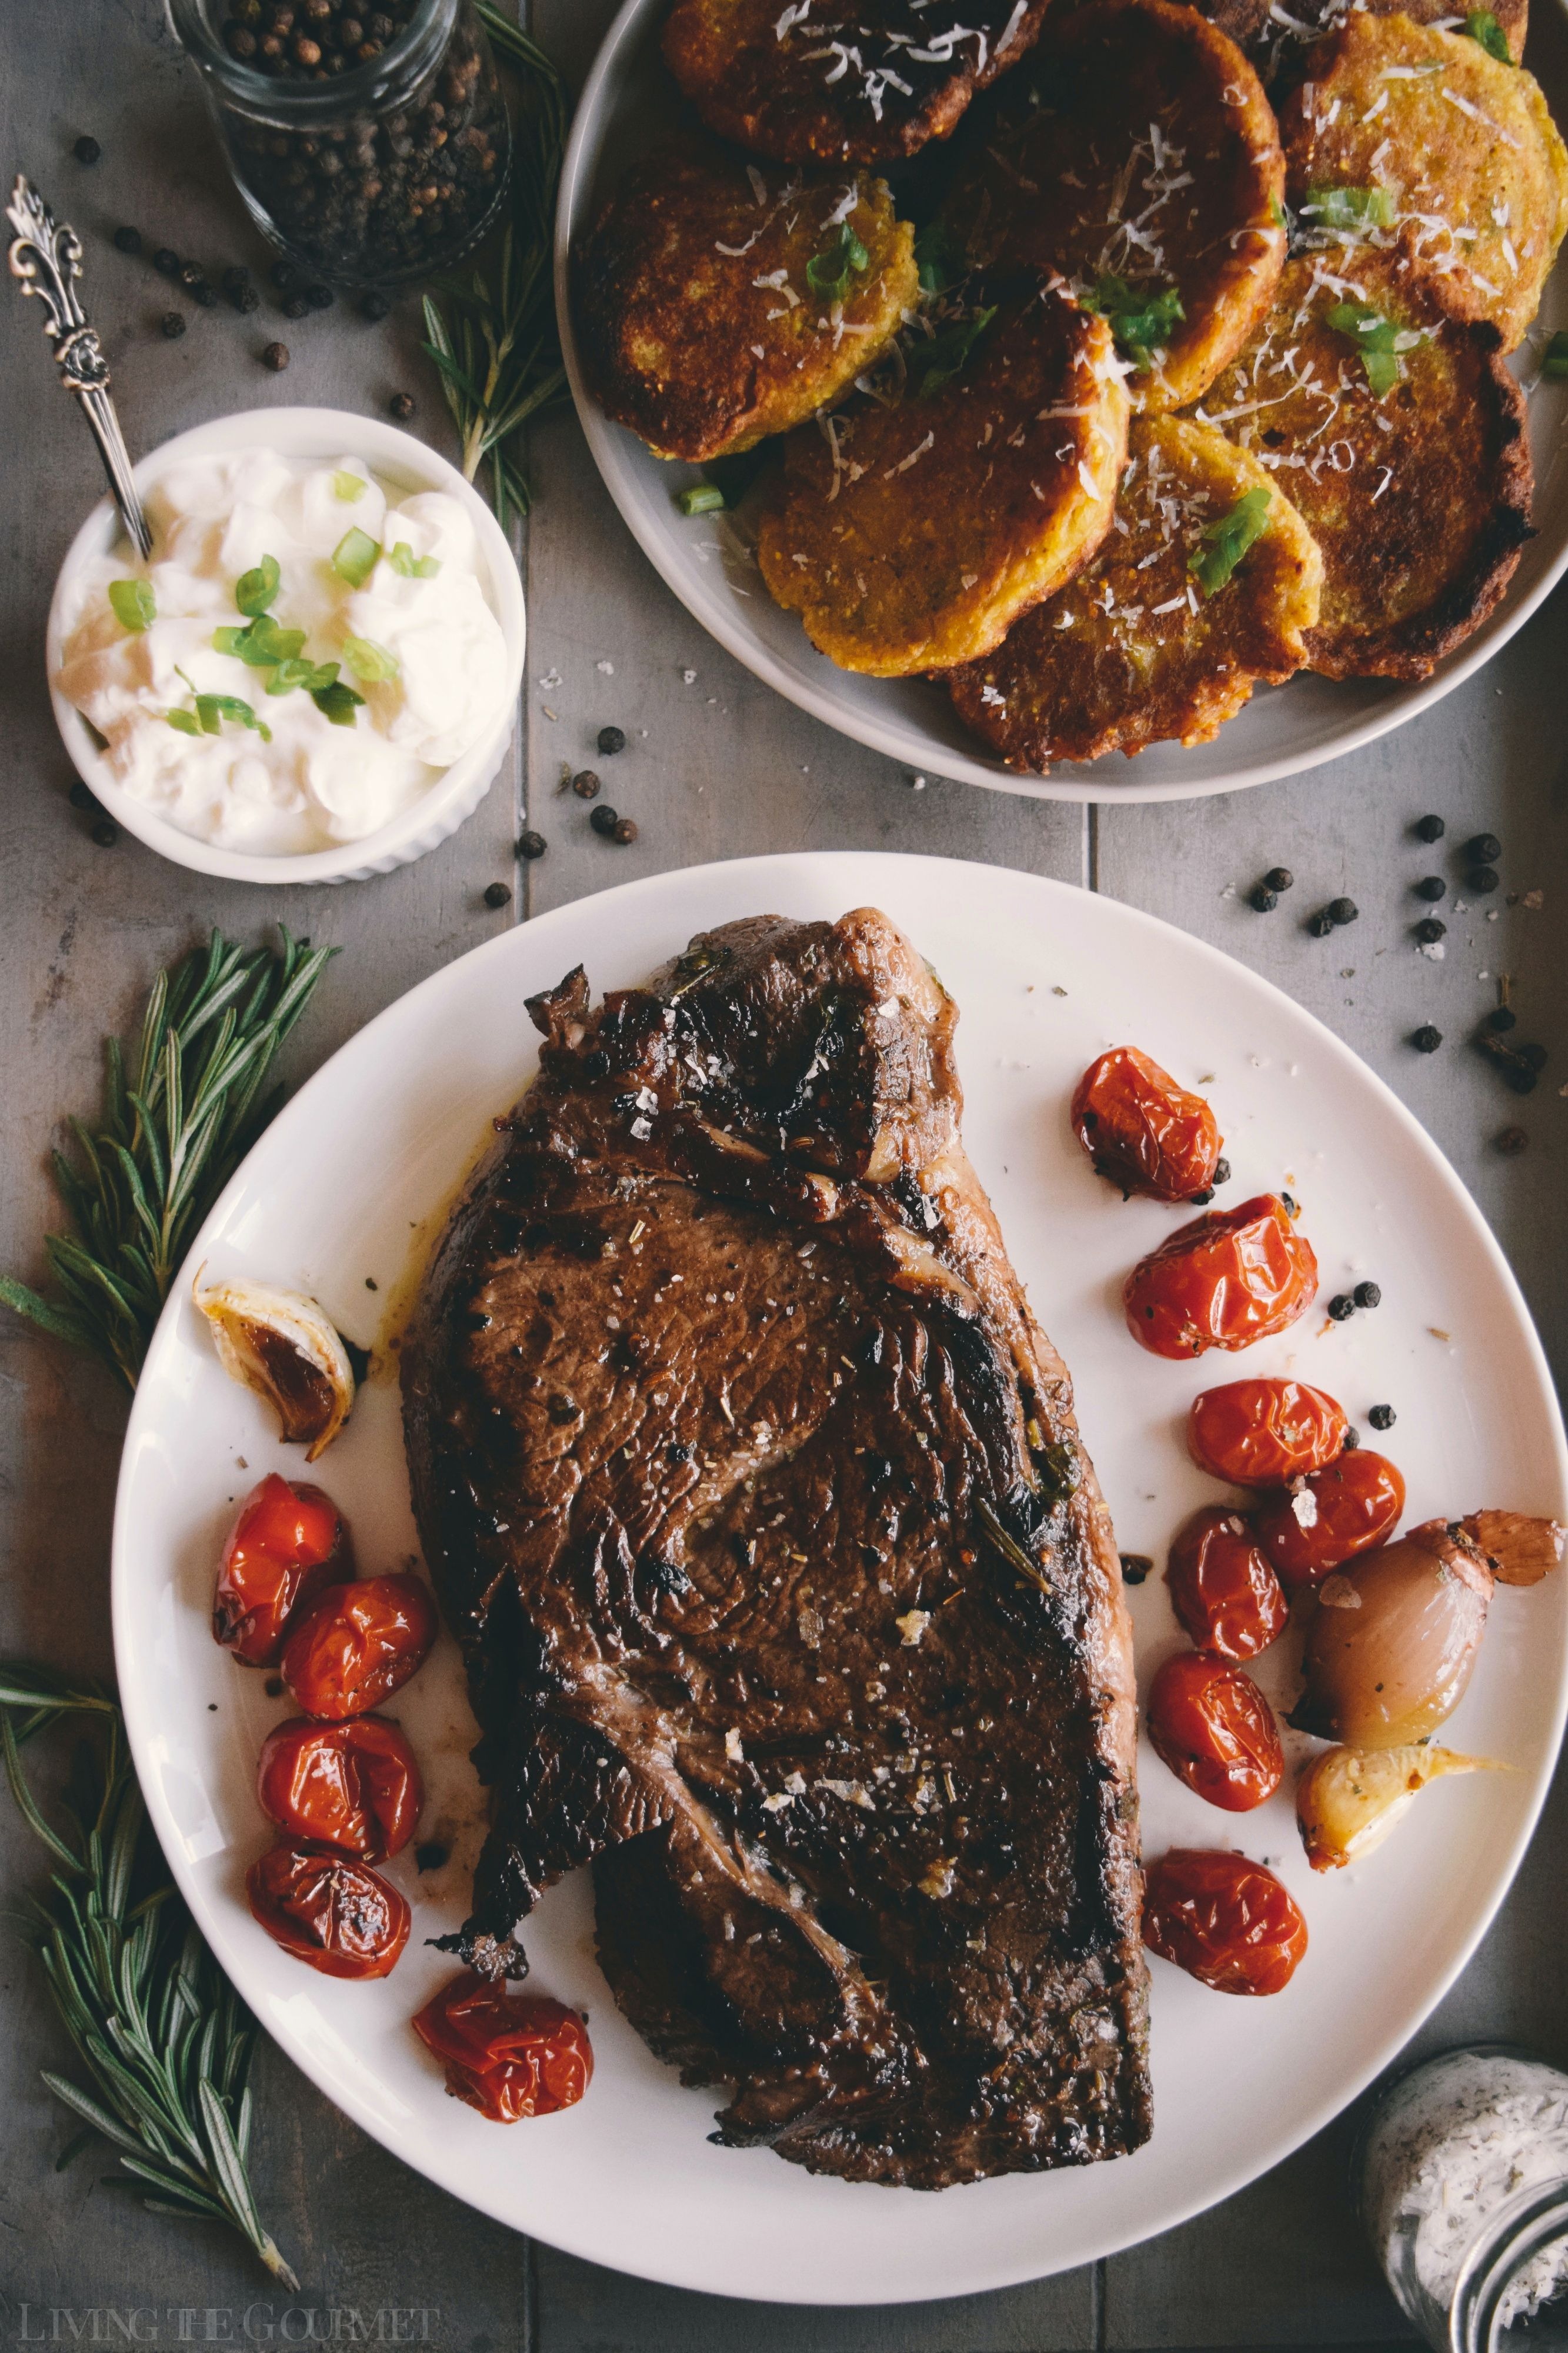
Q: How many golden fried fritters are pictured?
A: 8